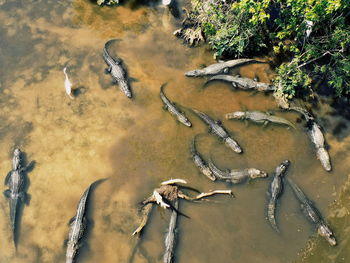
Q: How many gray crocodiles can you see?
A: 14